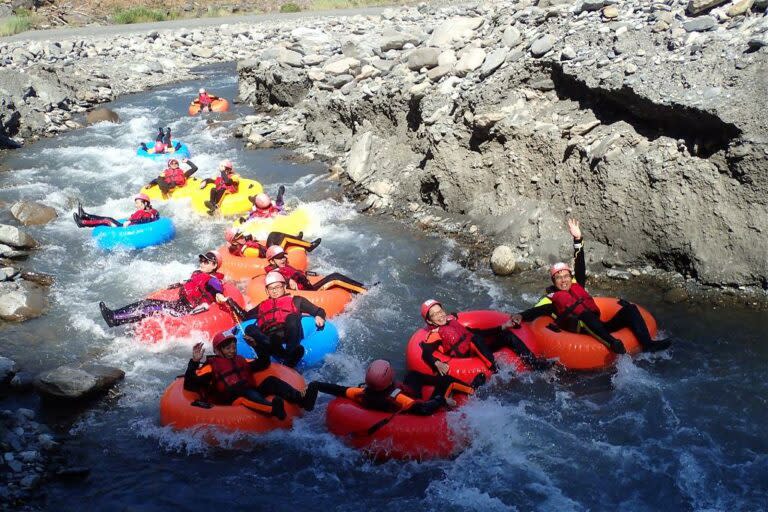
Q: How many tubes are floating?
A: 14